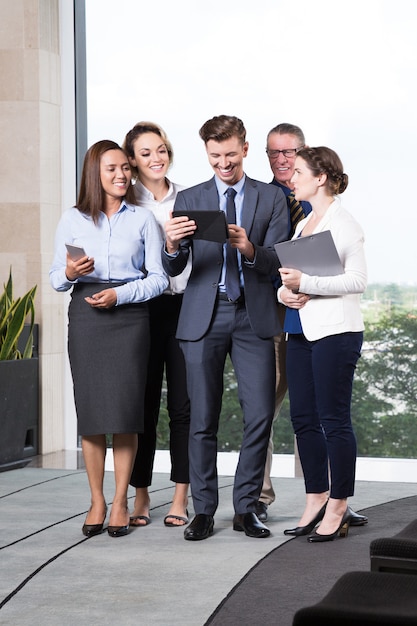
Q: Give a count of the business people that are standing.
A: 5